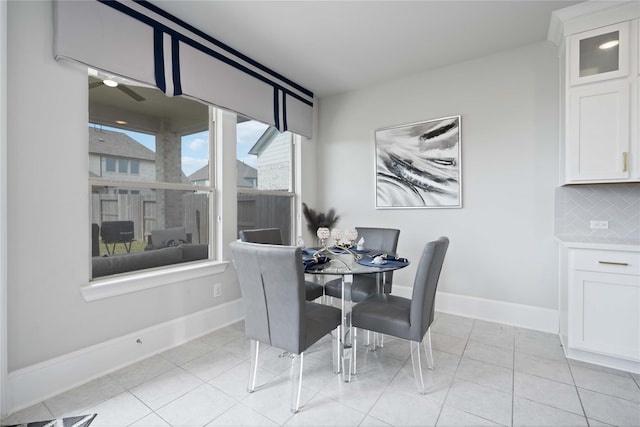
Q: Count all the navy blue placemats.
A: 4